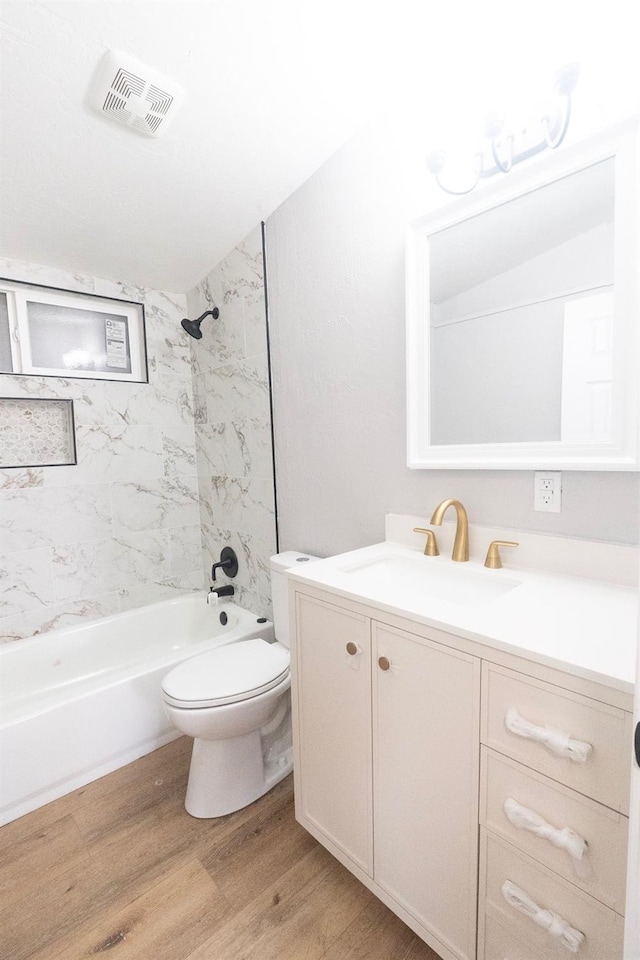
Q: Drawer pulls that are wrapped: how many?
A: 3